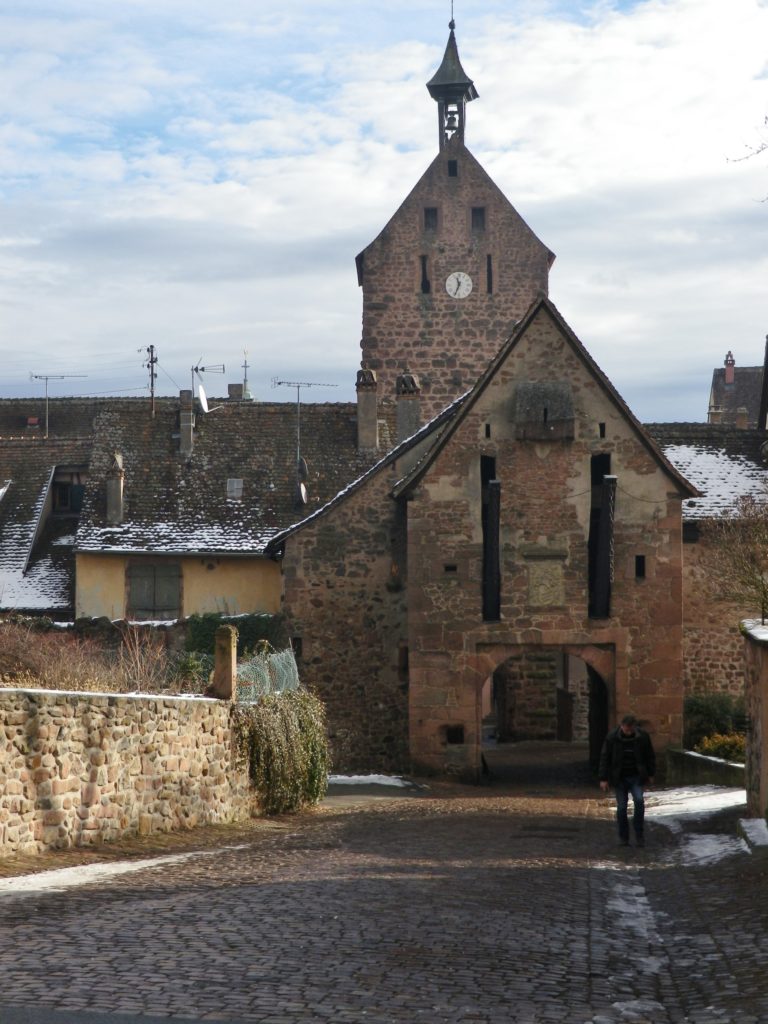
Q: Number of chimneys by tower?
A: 2